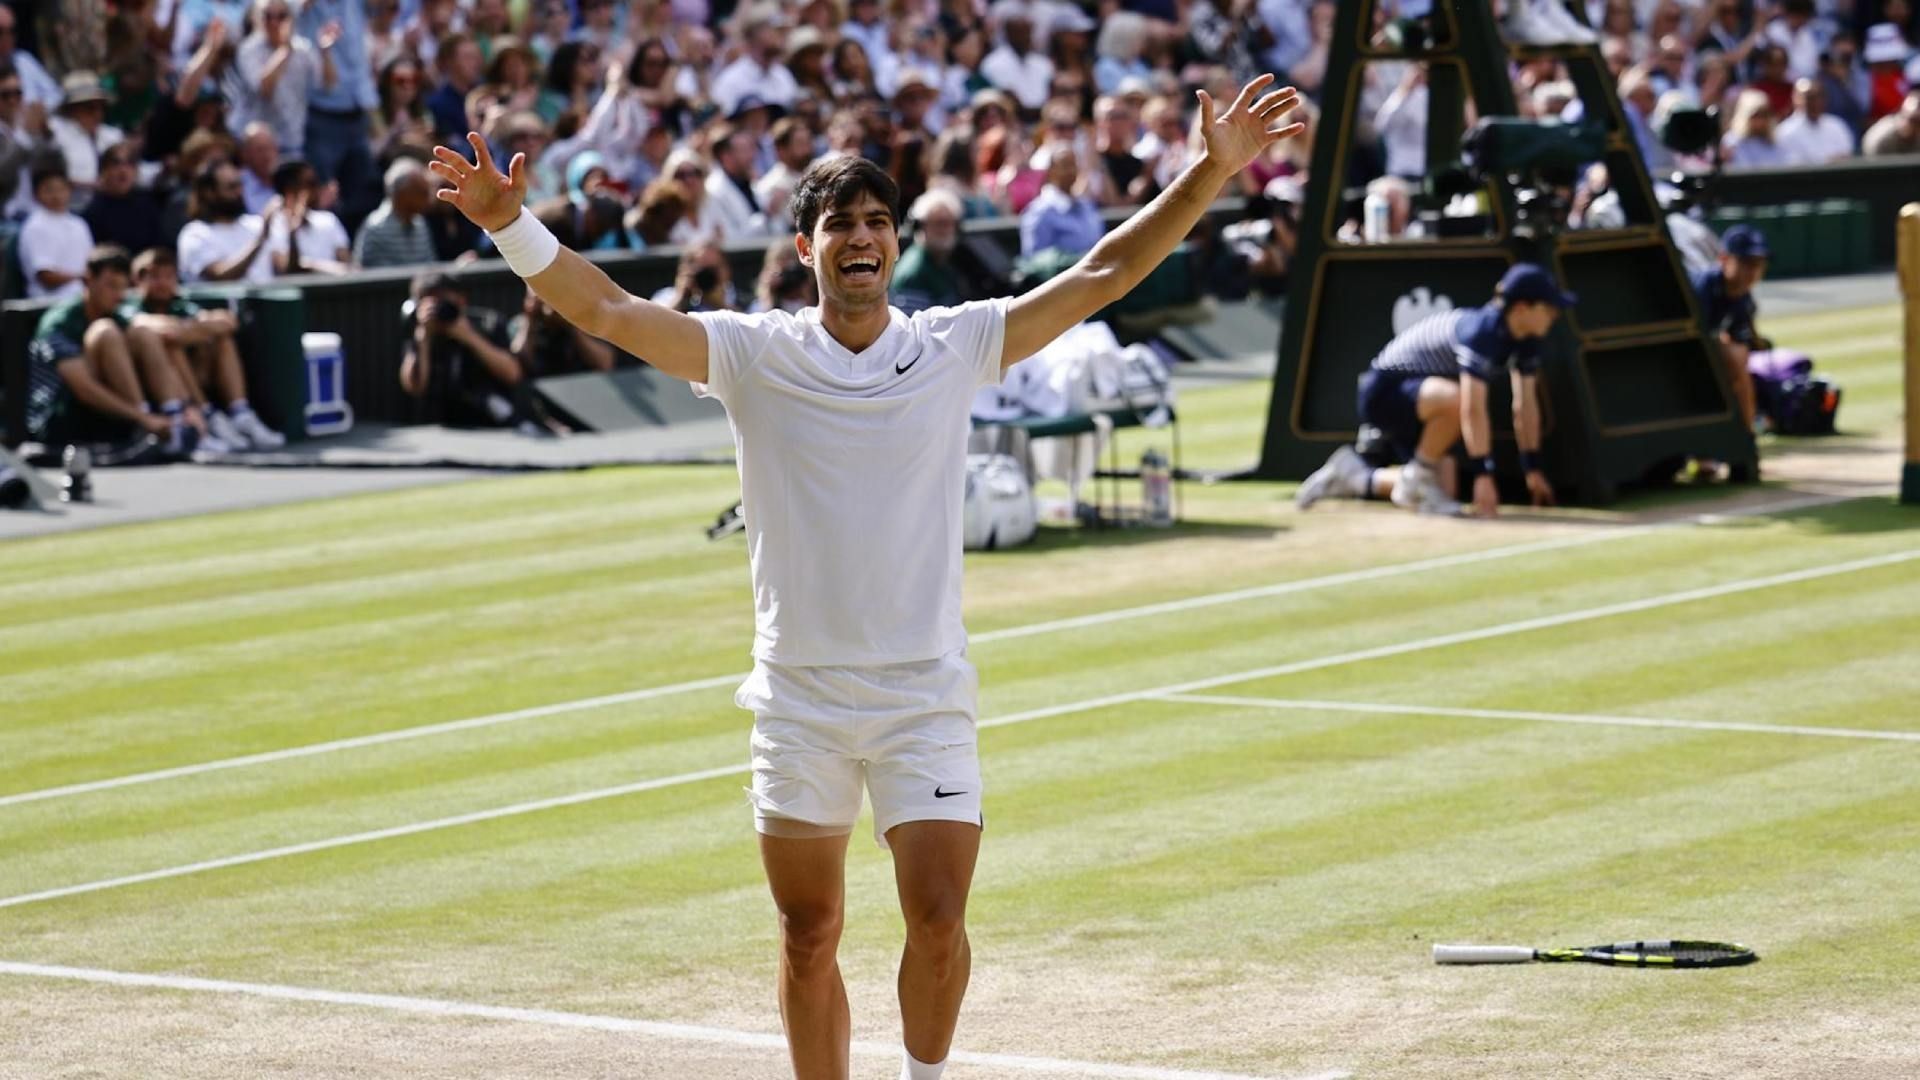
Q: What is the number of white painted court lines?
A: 4